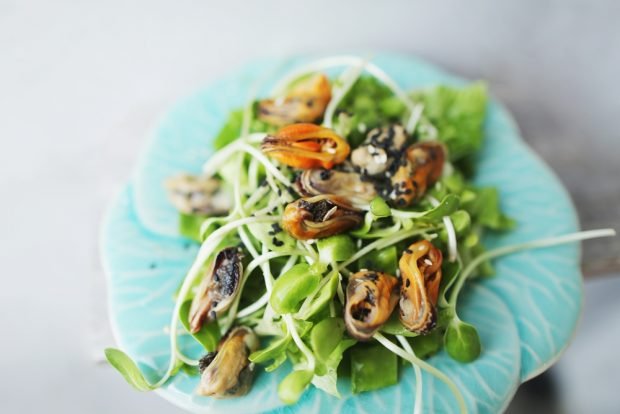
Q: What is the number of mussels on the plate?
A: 11